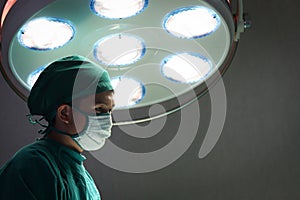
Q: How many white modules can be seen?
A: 7